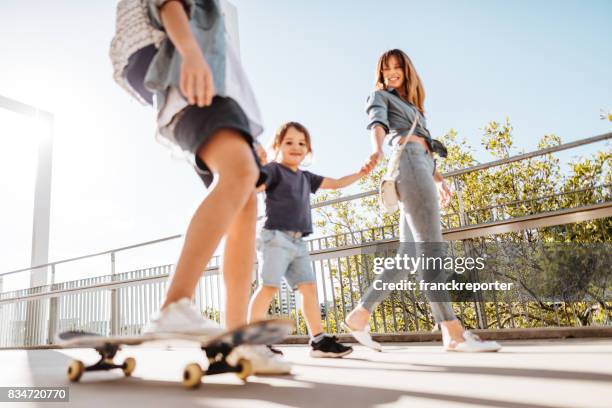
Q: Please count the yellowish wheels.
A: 4